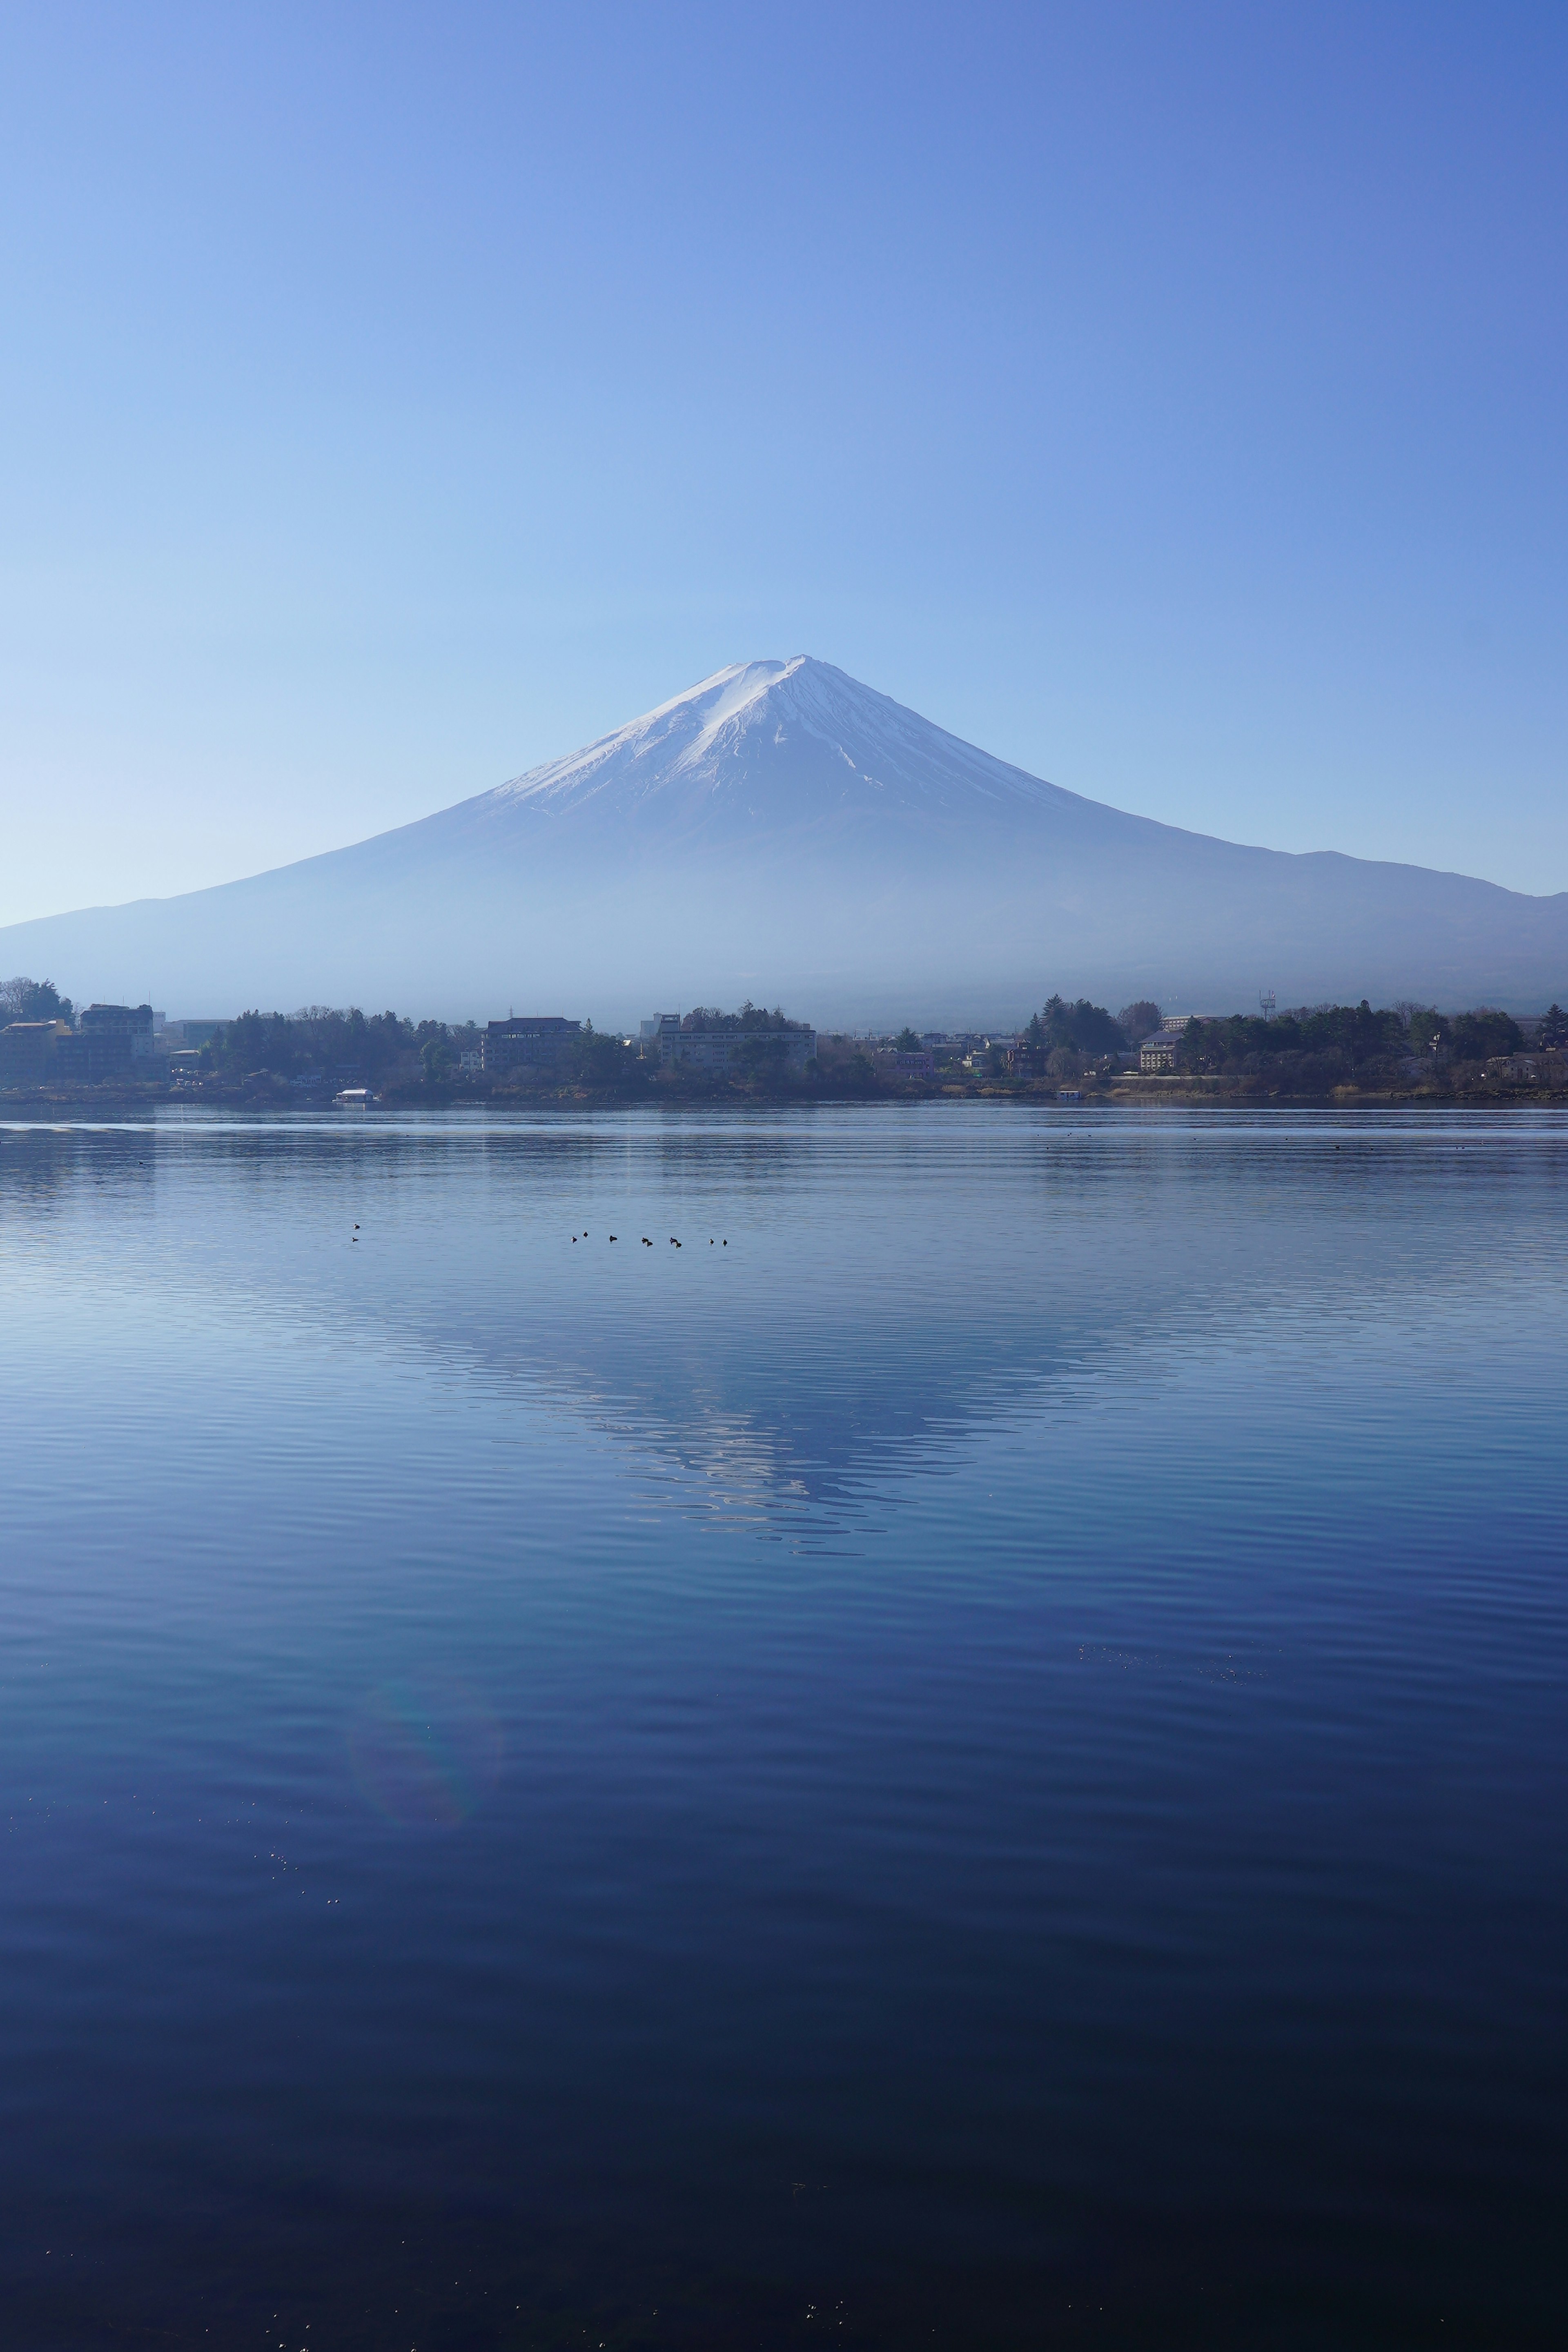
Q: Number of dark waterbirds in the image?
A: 11